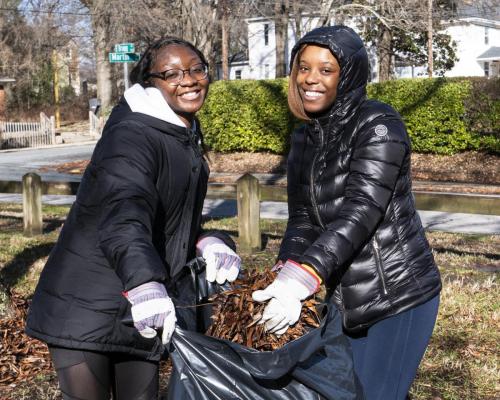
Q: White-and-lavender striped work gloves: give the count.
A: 3